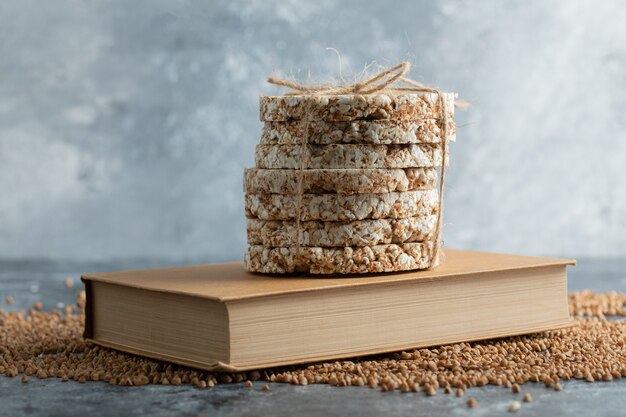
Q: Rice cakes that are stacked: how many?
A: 7